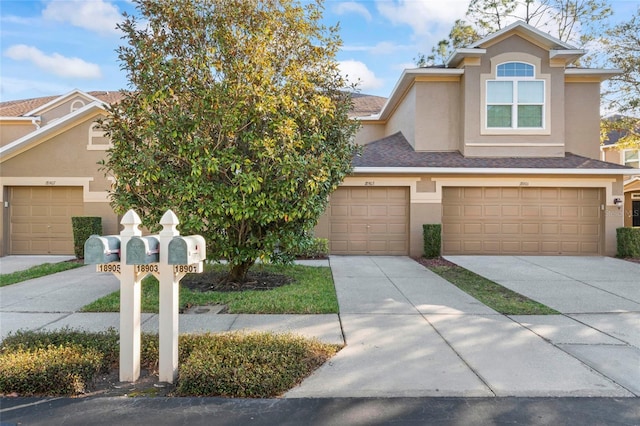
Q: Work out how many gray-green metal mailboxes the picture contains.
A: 3